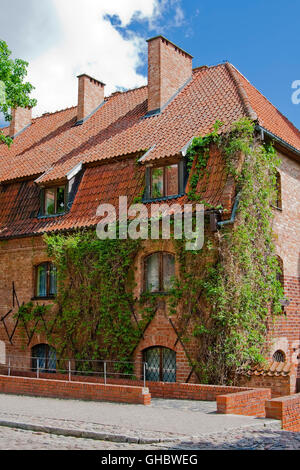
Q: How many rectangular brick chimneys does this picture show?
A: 3